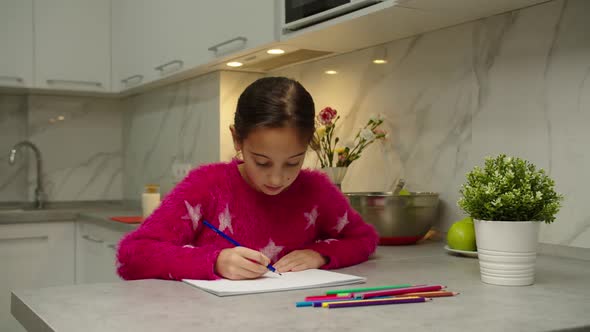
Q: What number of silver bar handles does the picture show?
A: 8